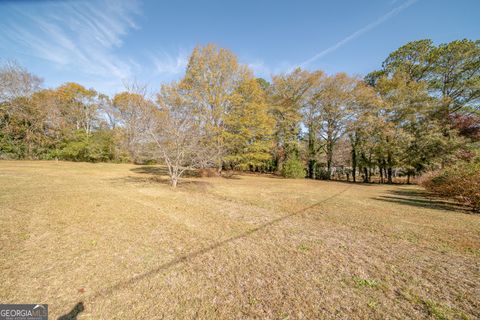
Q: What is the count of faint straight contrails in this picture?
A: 1